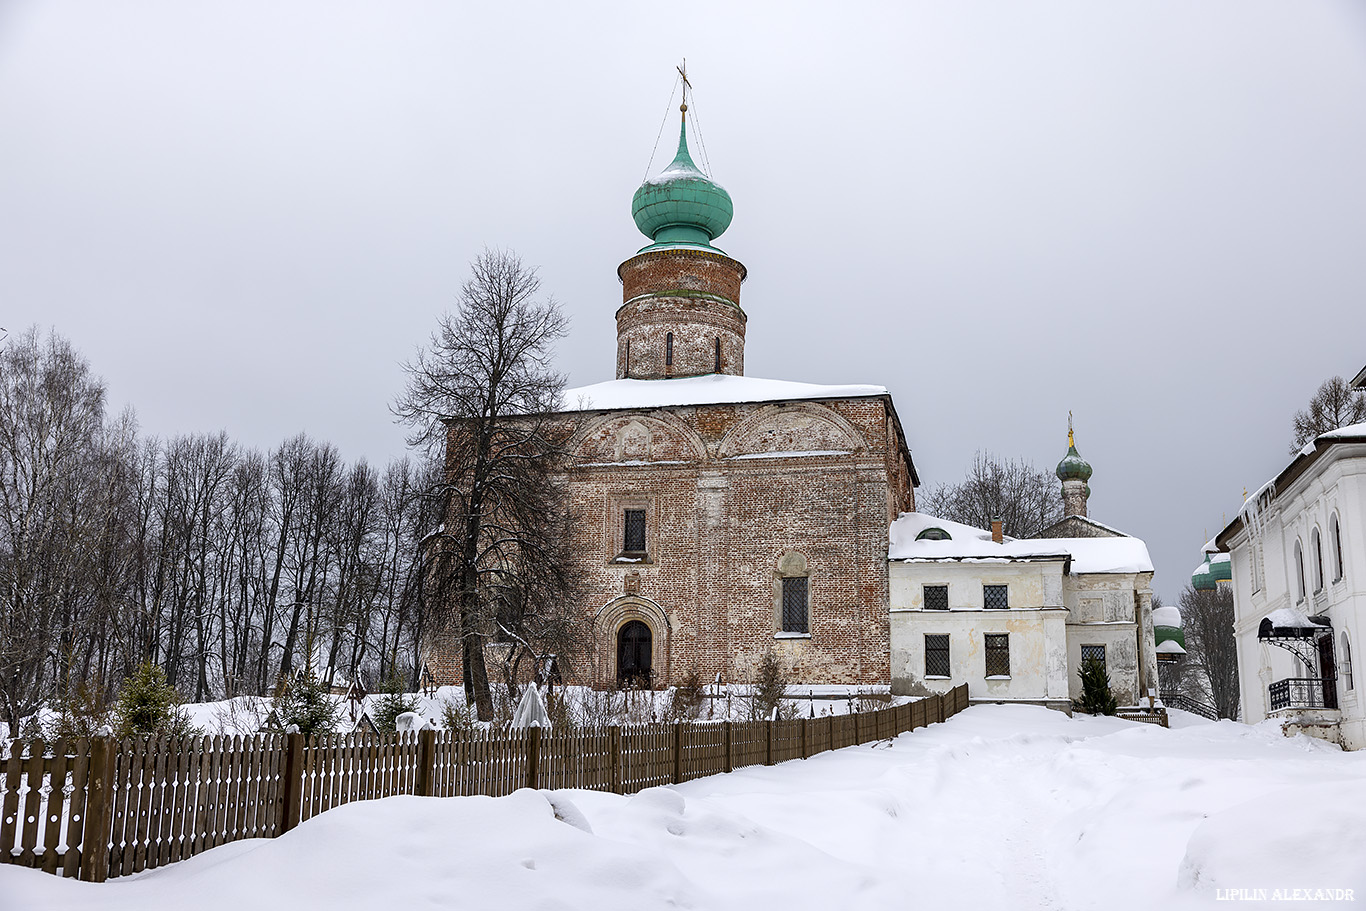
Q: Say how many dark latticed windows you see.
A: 7